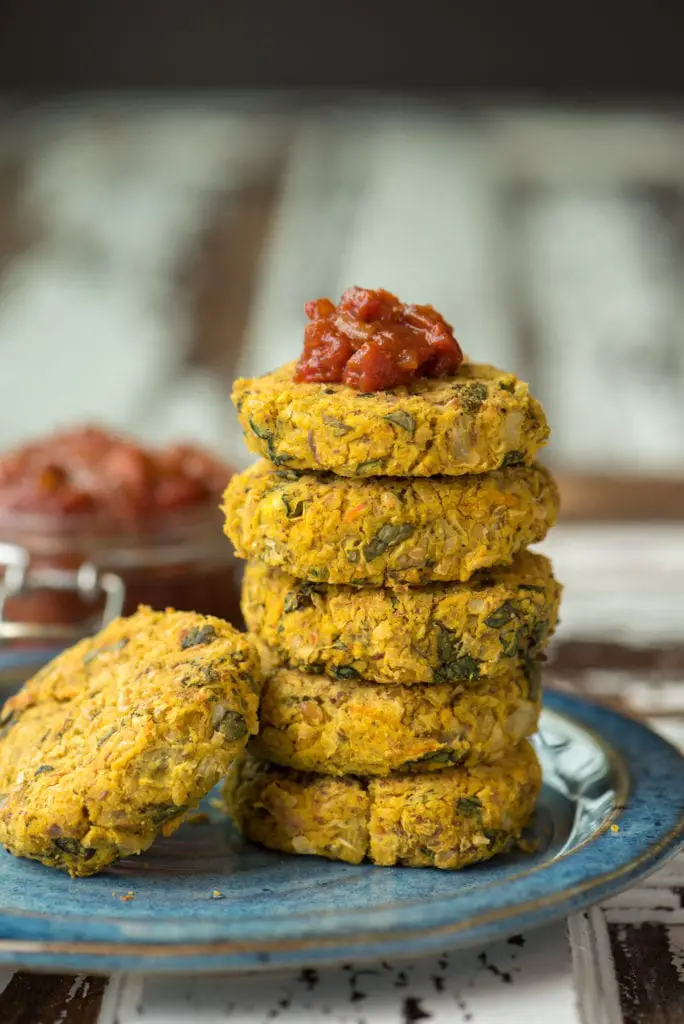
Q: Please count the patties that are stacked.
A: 5